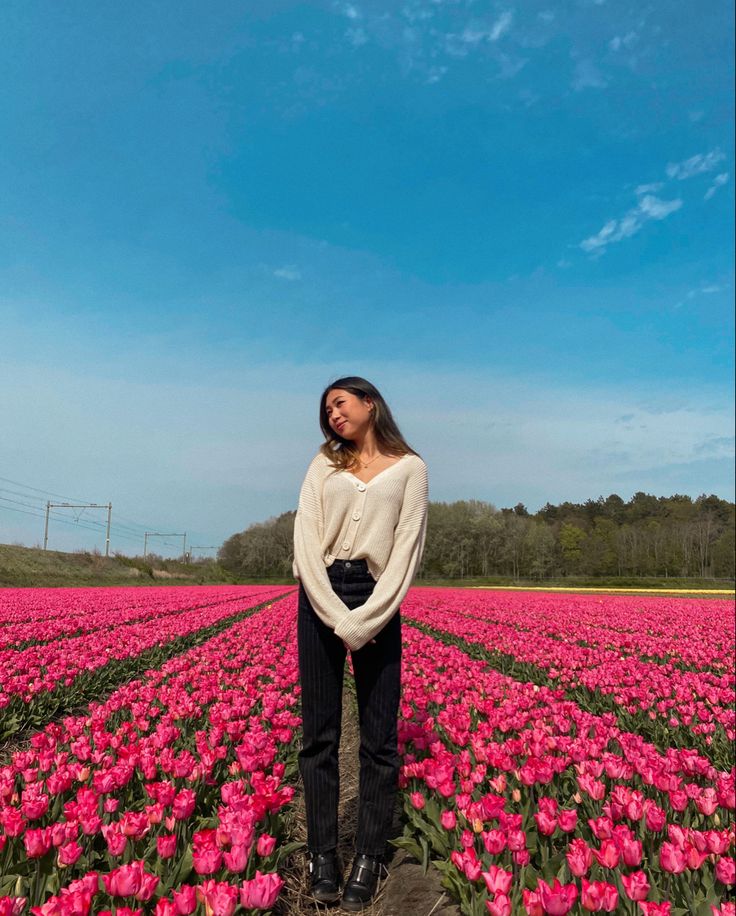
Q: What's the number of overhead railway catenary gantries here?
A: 3